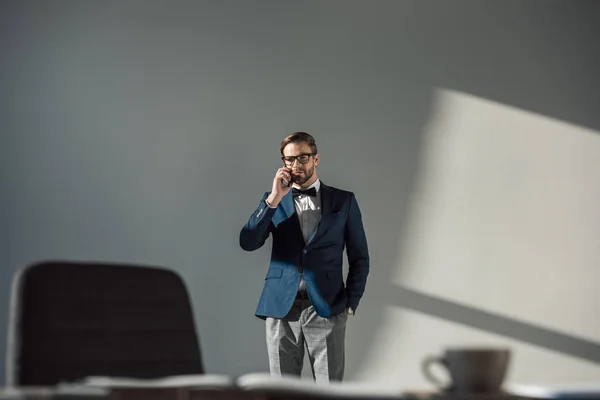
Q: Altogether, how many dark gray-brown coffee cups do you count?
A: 1